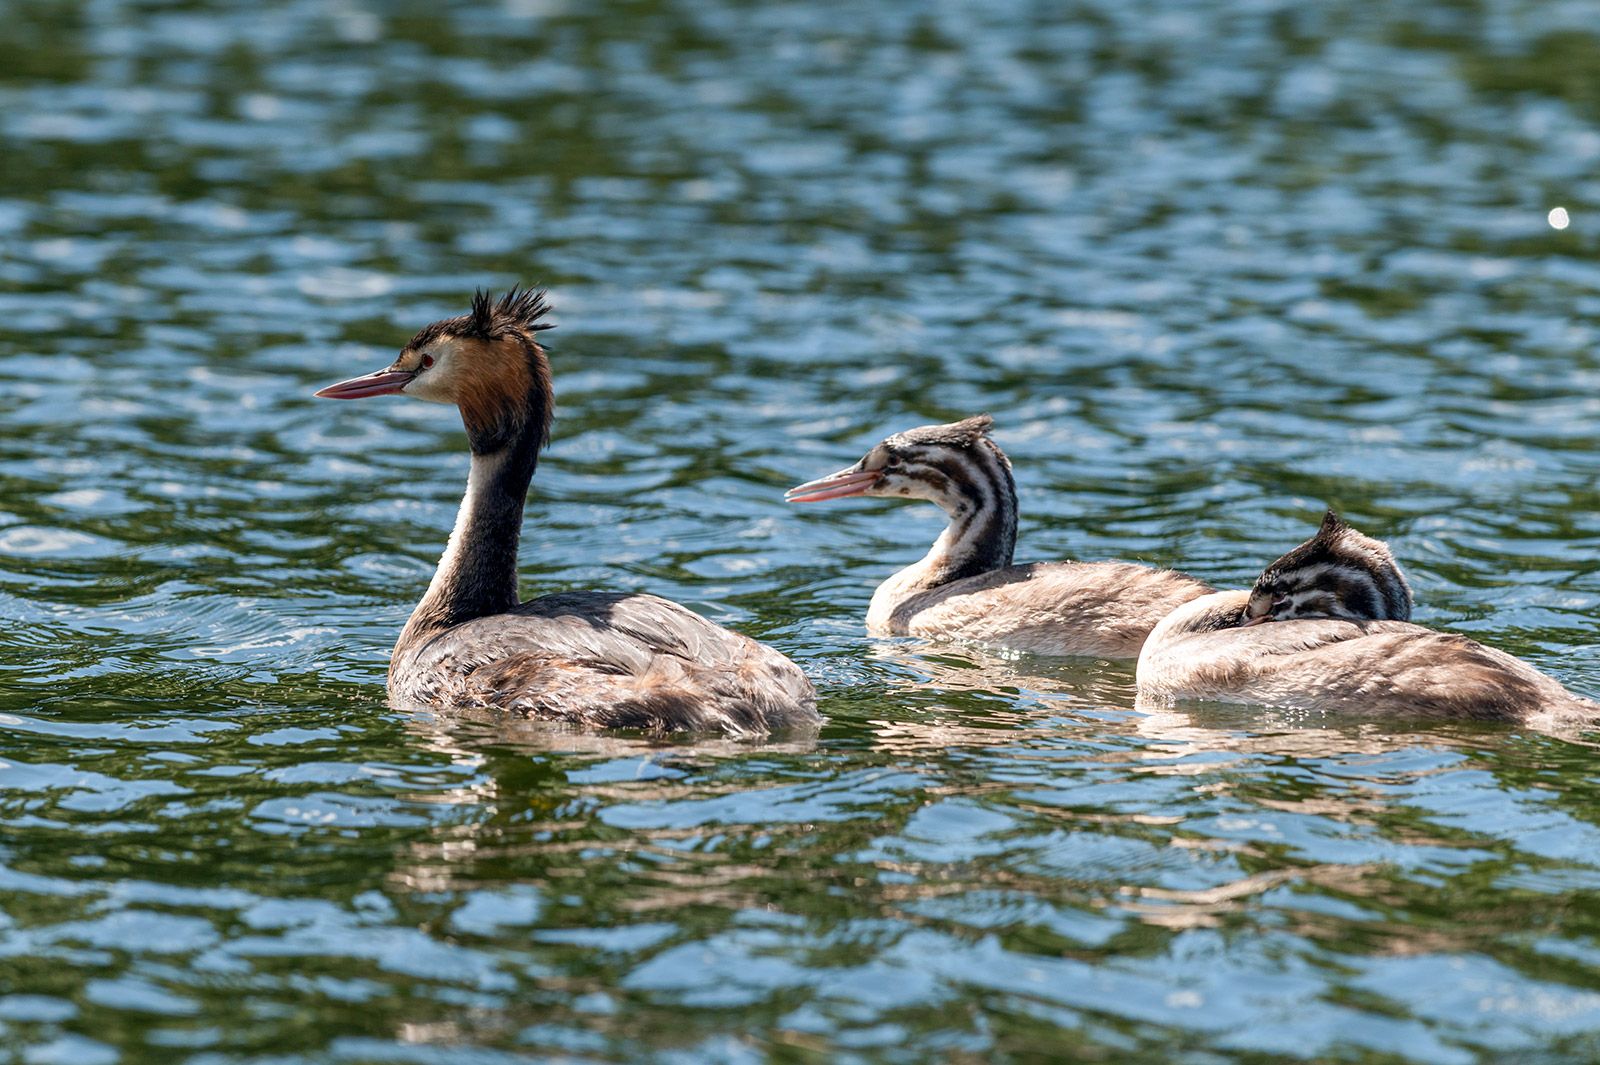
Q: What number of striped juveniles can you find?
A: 2